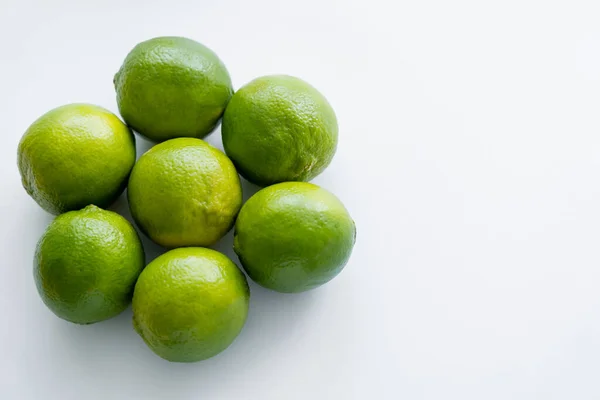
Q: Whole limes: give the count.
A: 7